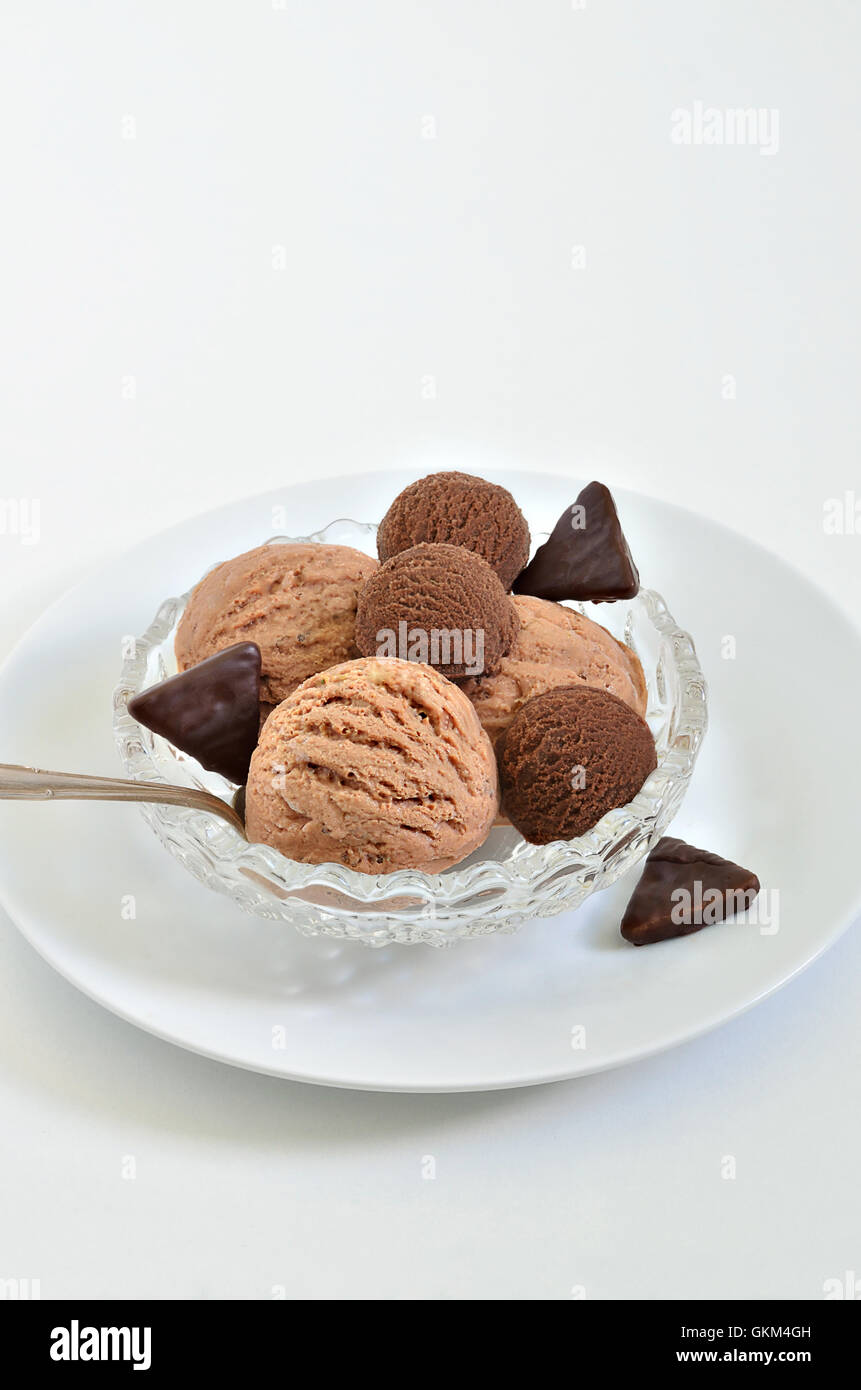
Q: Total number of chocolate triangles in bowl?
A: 2